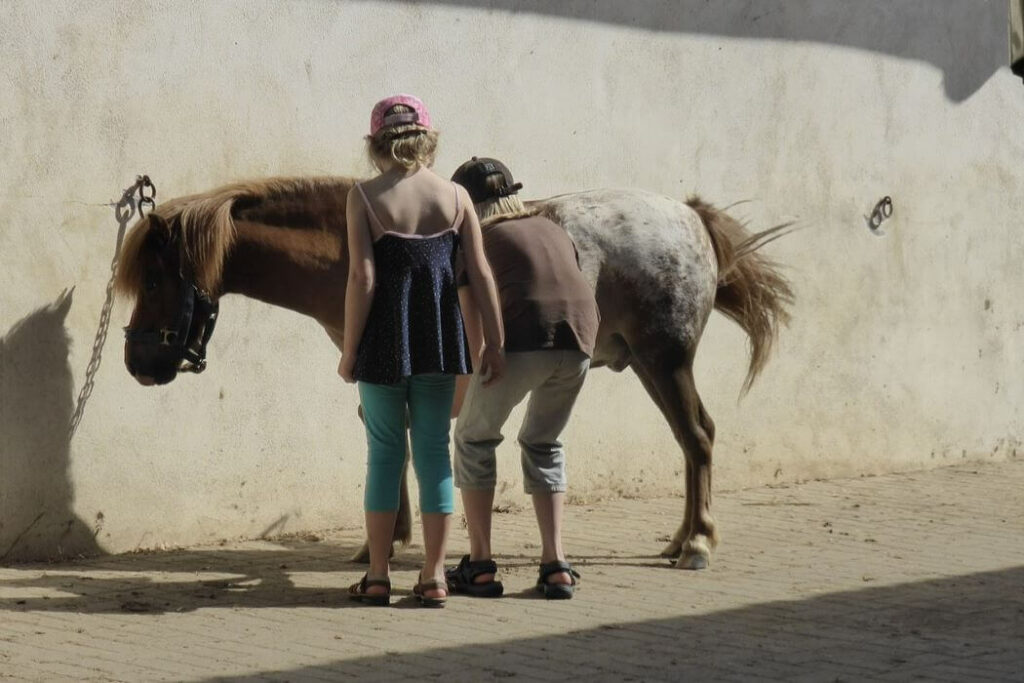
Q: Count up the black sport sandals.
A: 2